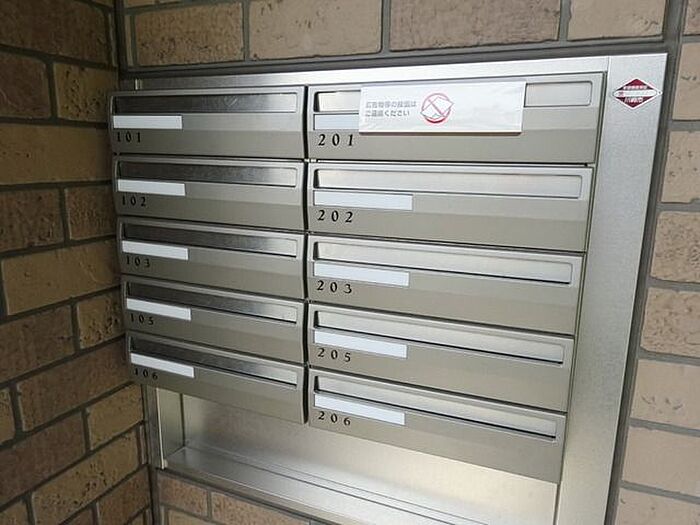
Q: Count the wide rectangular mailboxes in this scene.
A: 10